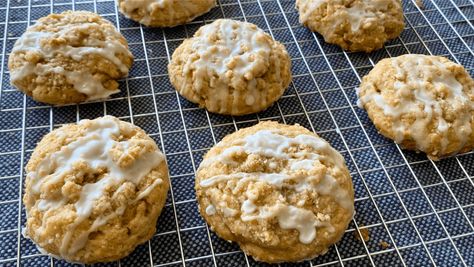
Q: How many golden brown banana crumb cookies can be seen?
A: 7